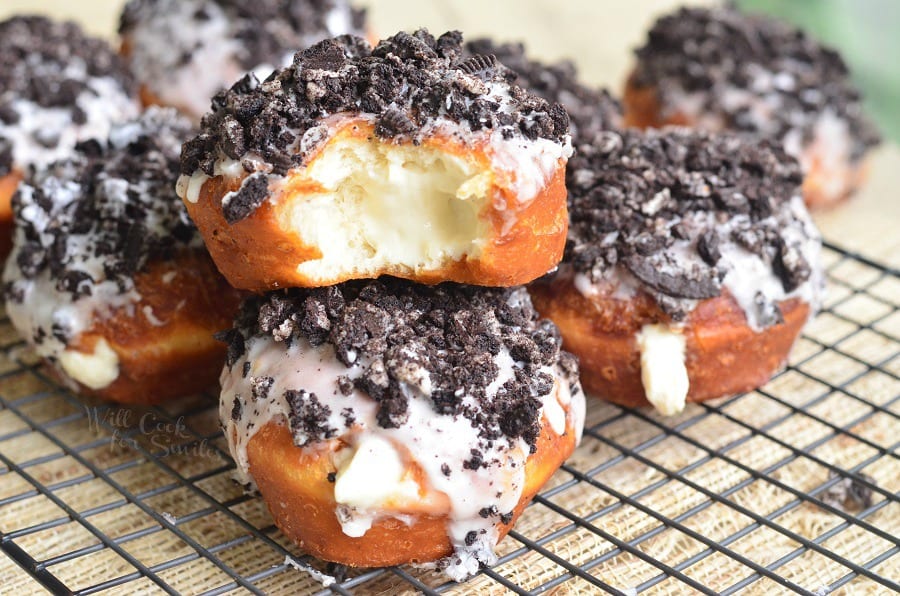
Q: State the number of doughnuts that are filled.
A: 4